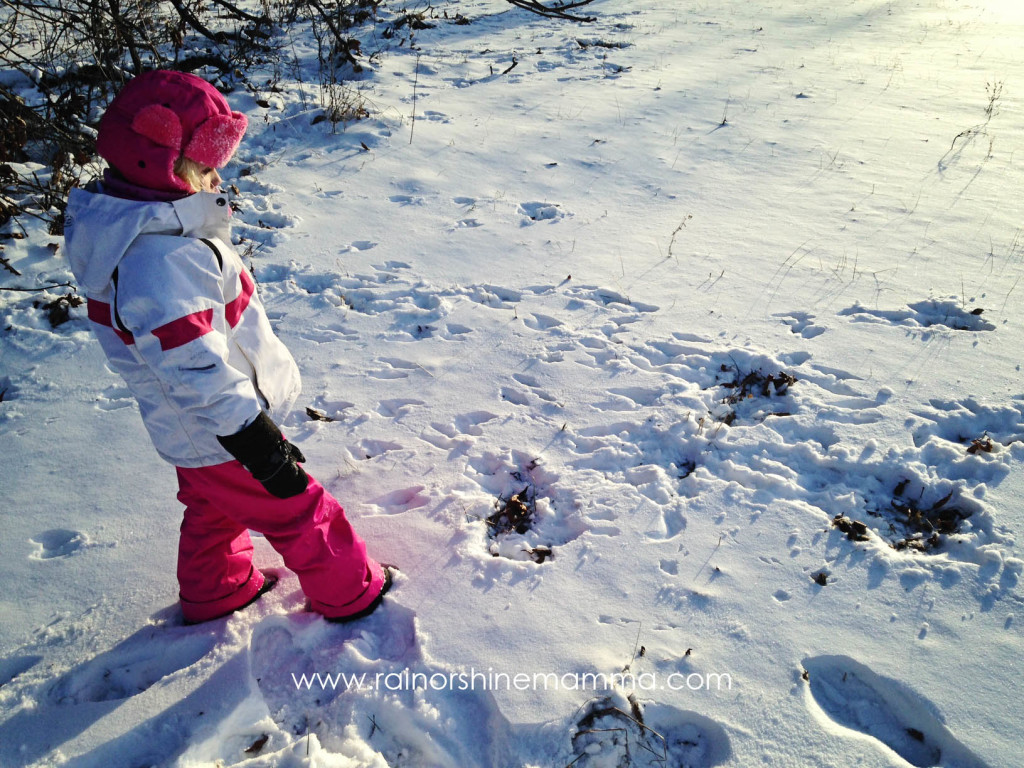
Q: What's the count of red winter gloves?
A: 0